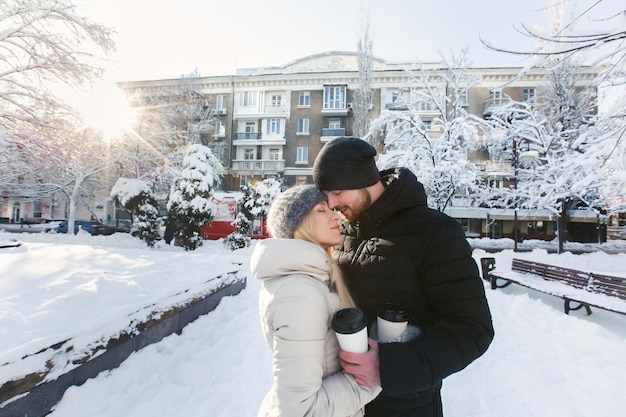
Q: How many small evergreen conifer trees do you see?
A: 3